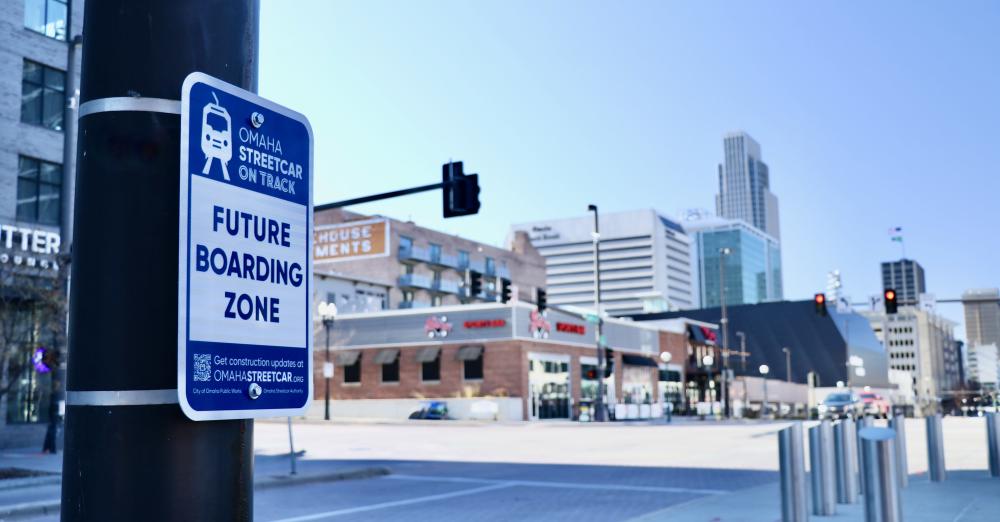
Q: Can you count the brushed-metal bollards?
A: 8